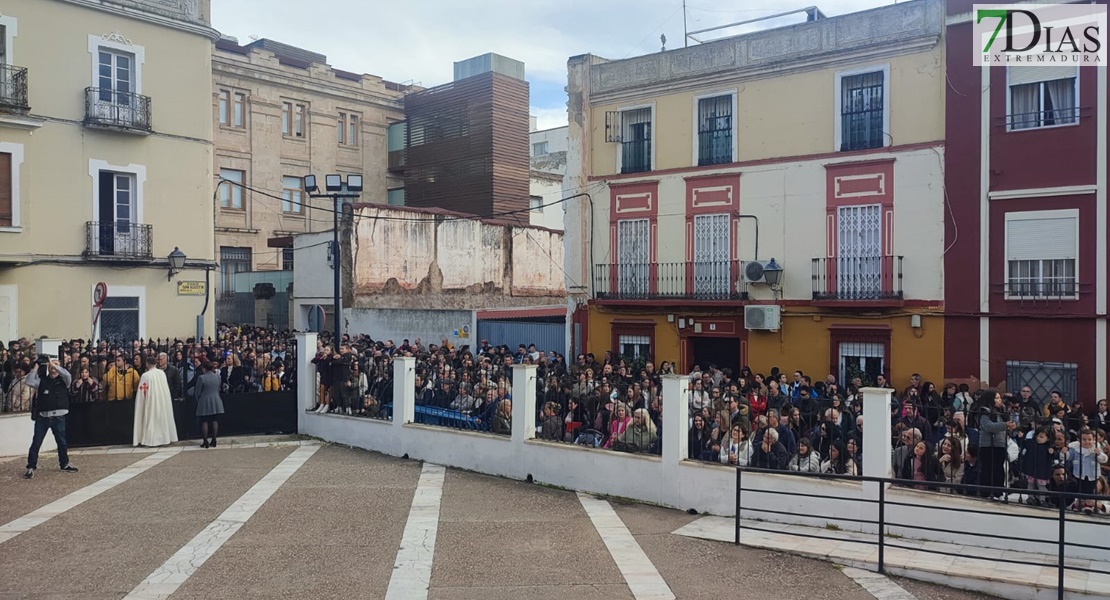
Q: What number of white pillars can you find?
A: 6